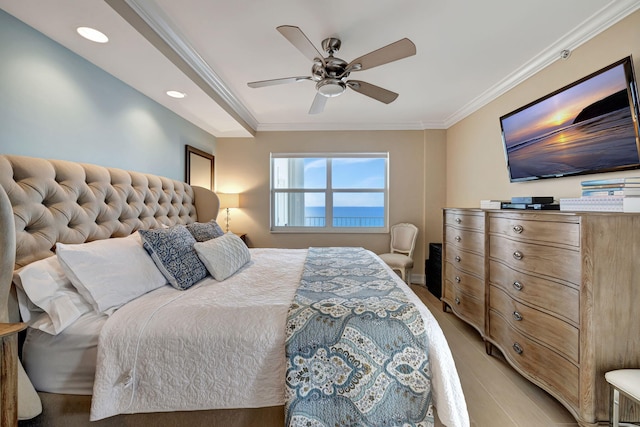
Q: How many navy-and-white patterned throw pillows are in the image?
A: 2